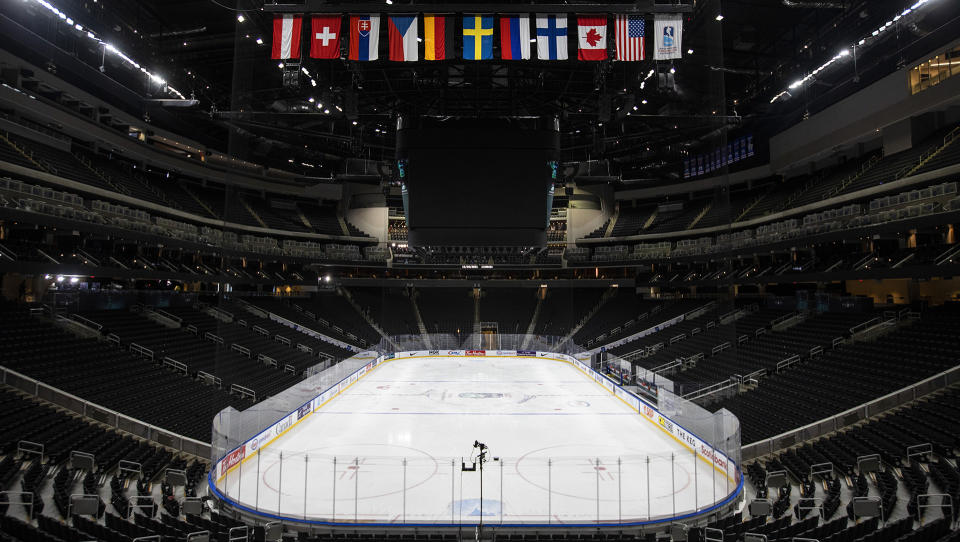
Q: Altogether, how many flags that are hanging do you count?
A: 11